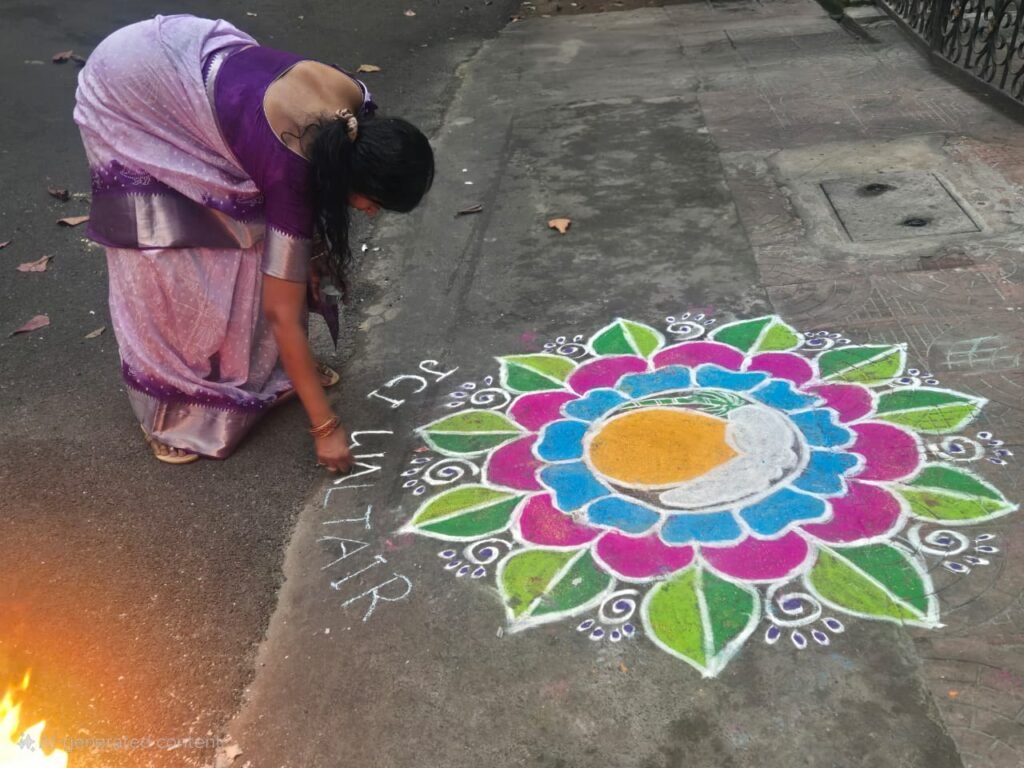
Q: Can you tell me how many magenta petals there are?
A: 11